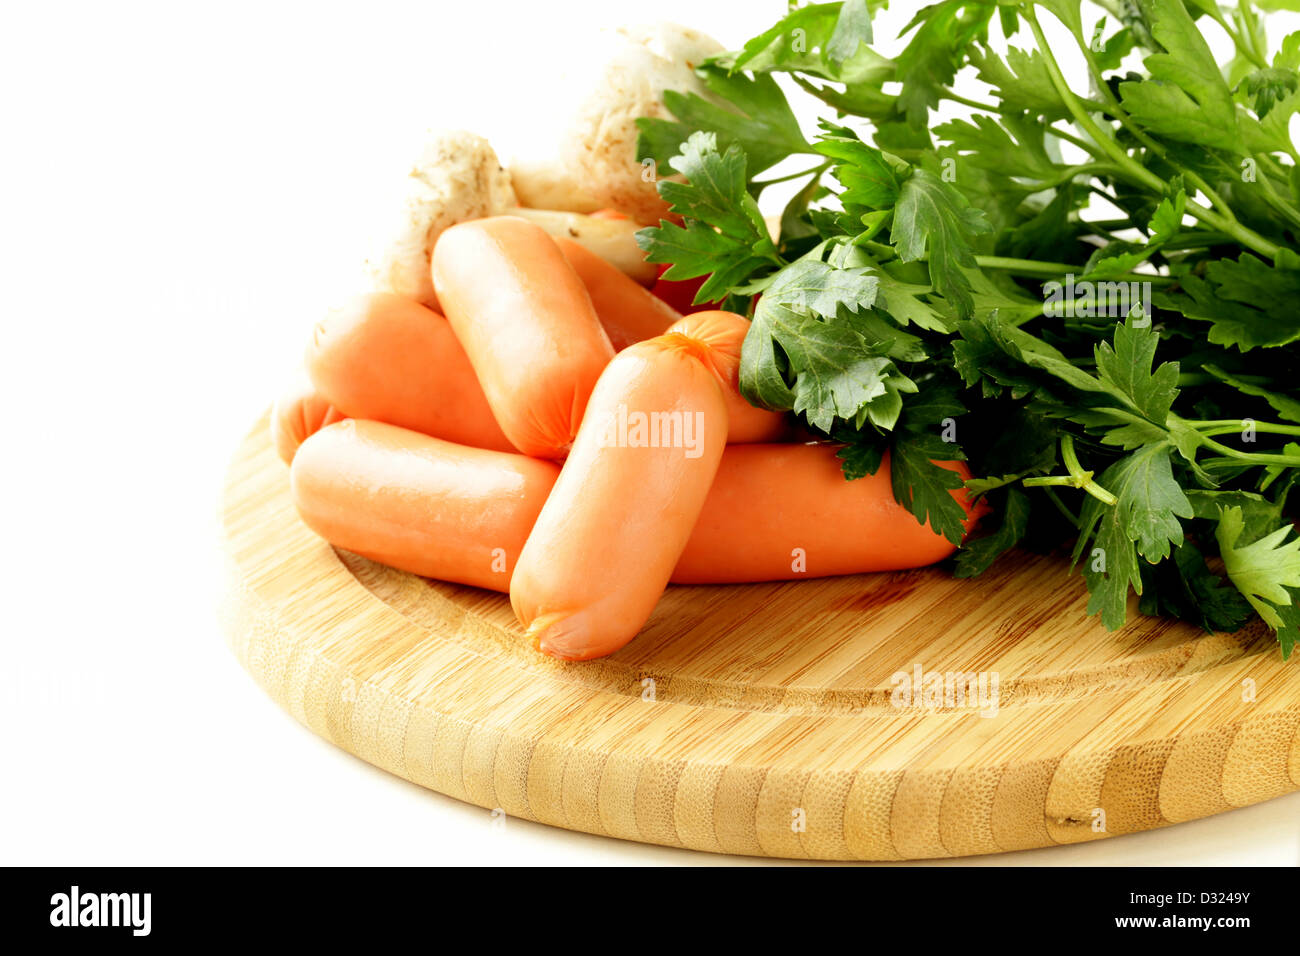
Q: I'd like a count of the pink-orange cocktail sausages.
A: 8